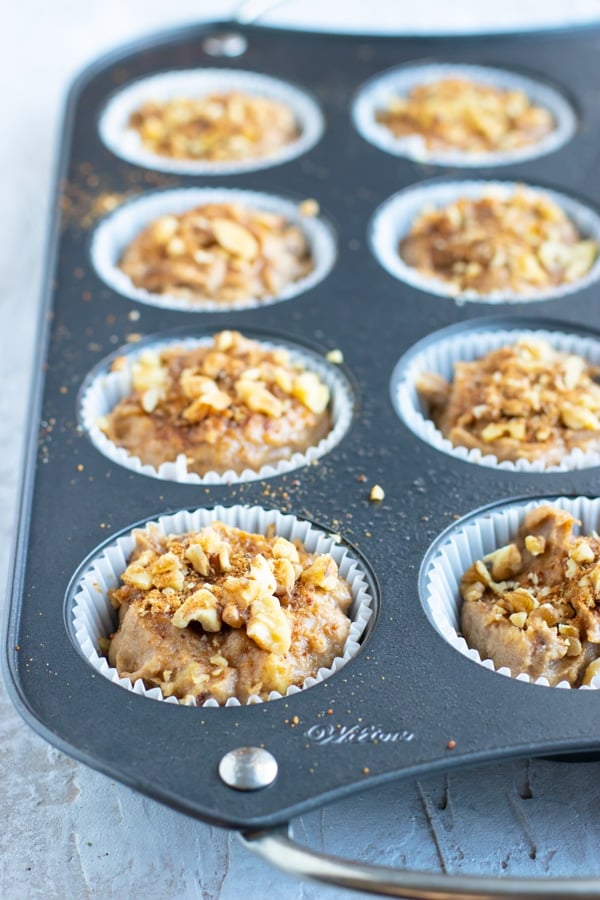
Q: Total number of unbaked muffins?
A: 8